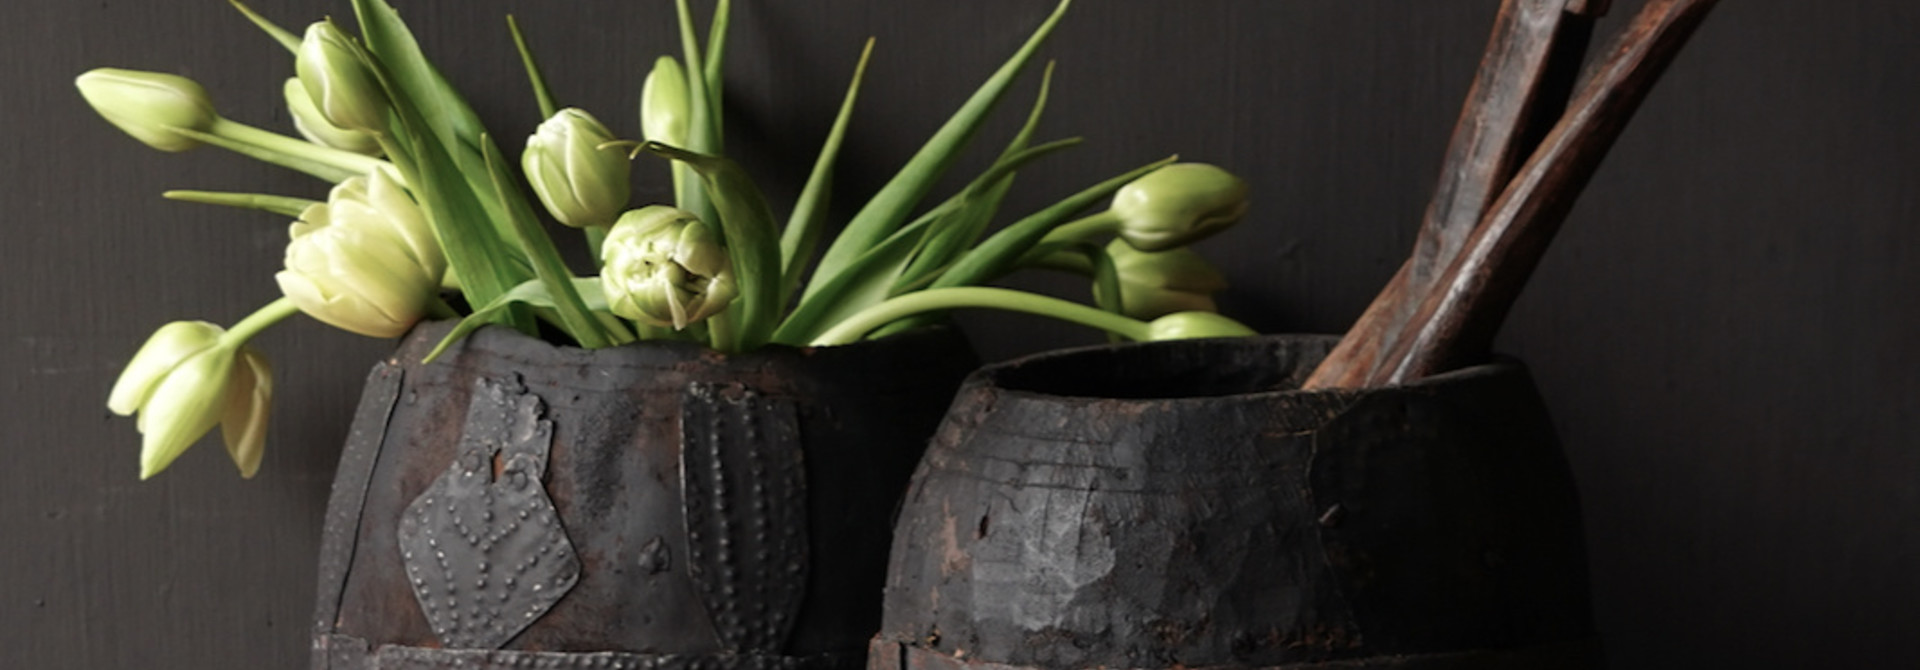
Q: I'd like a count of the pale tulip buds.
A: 11